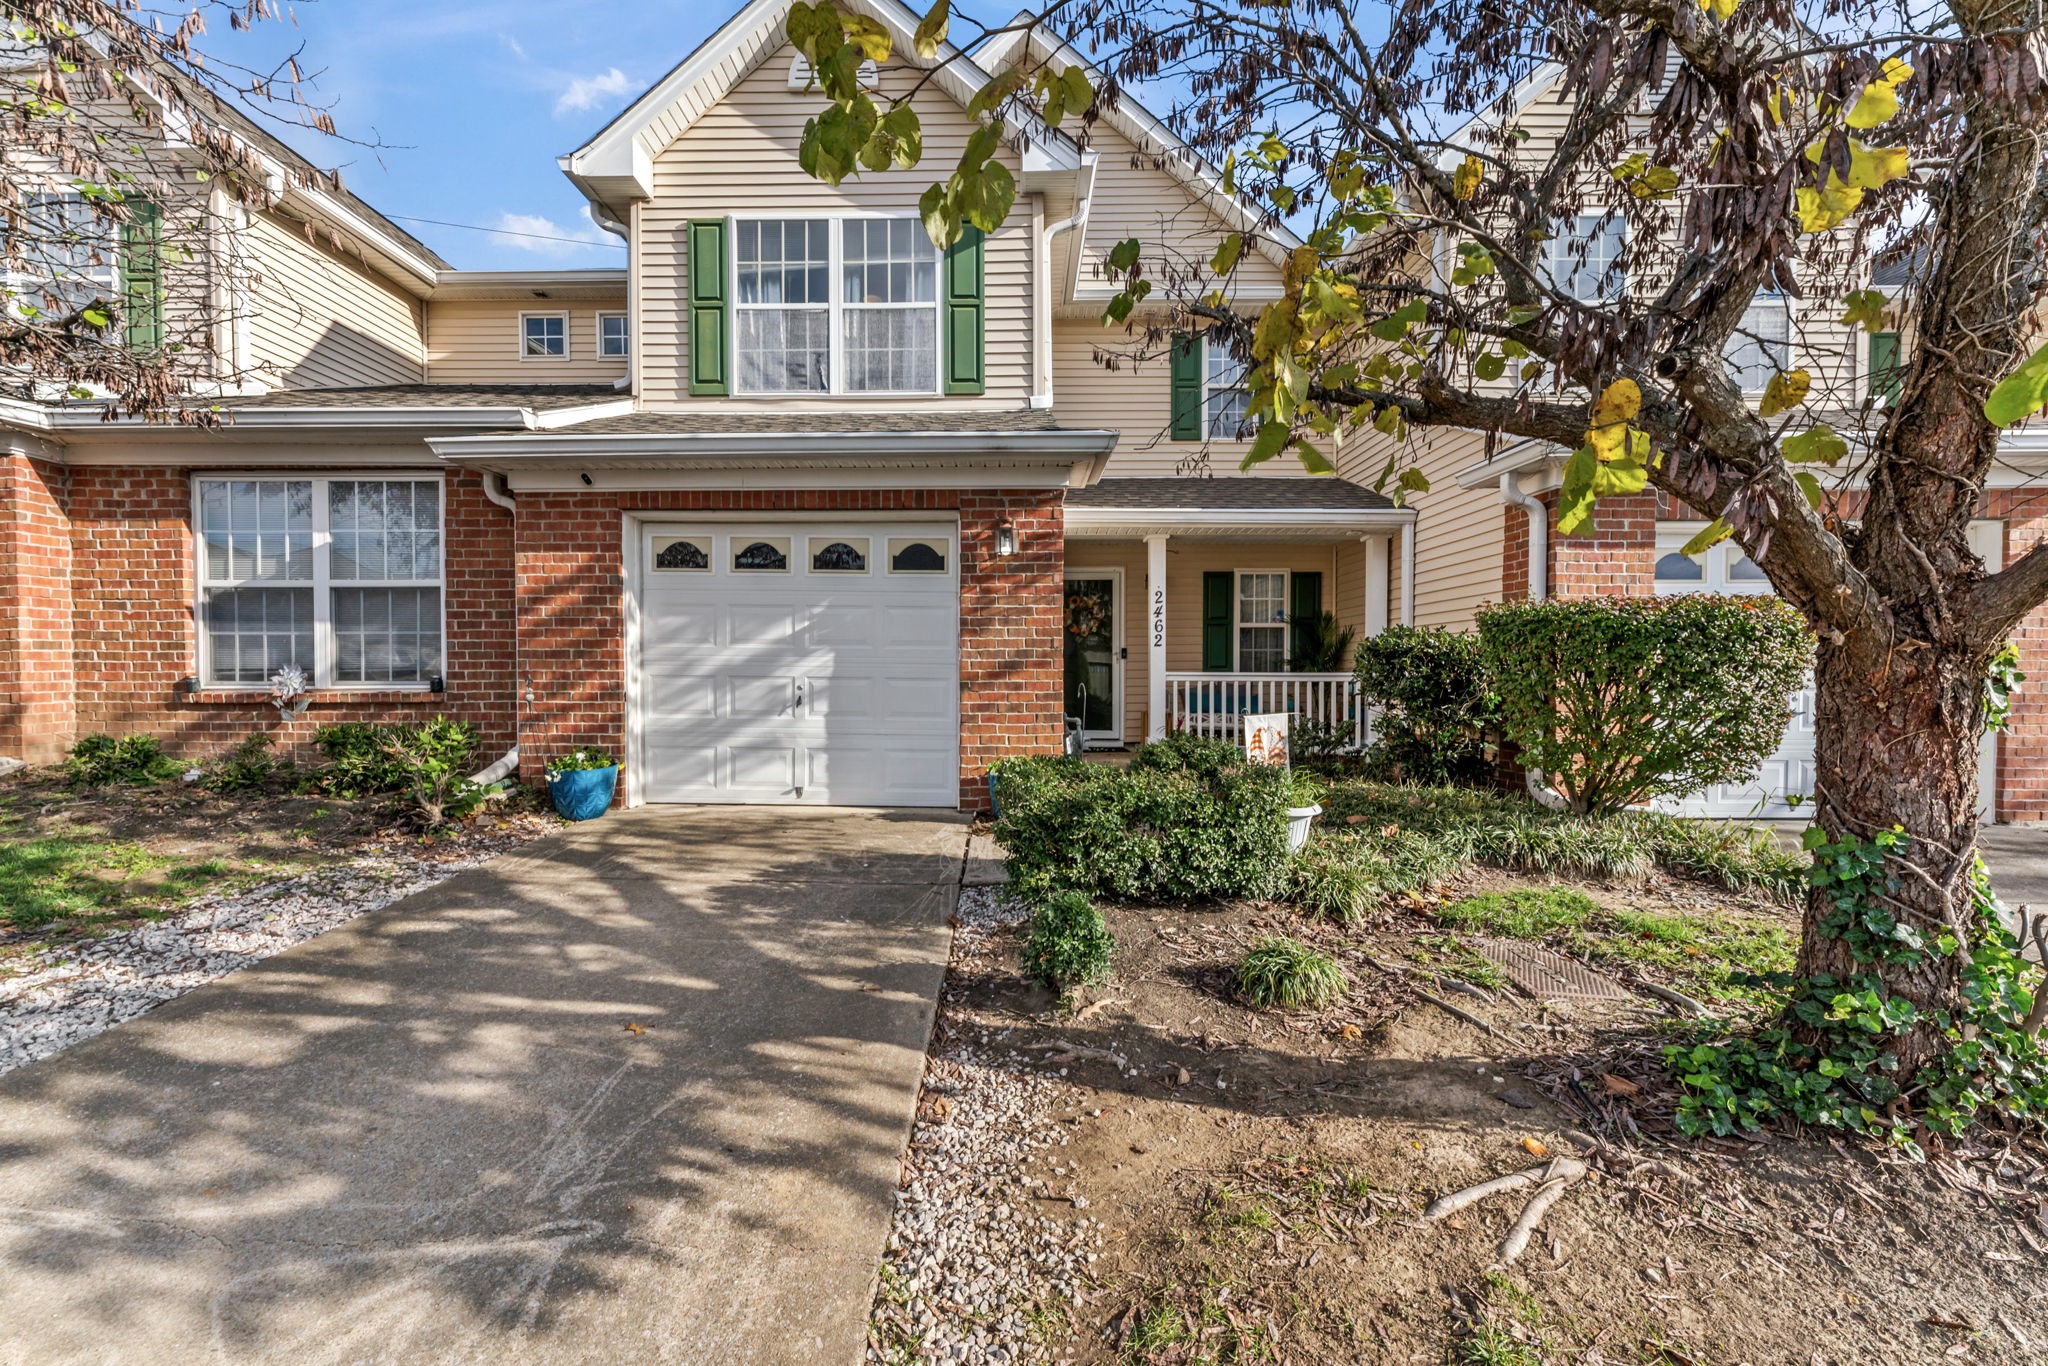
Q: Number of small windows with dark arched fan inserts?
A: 4